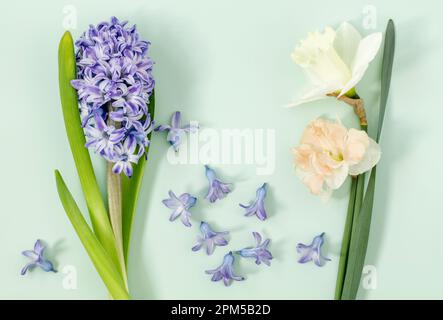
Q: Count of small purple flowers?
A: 9